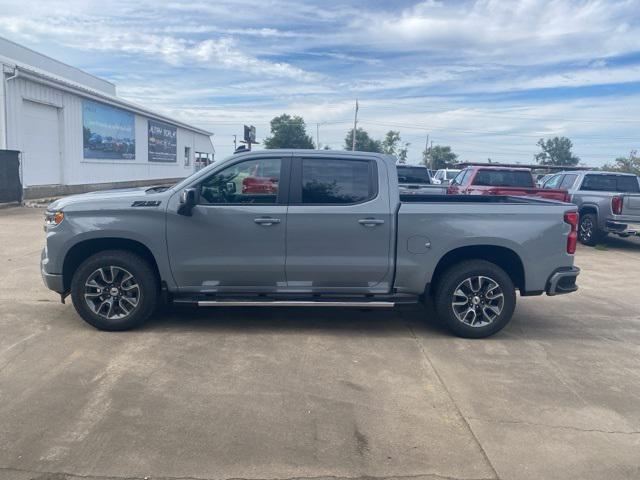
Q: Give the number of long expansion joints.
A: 1